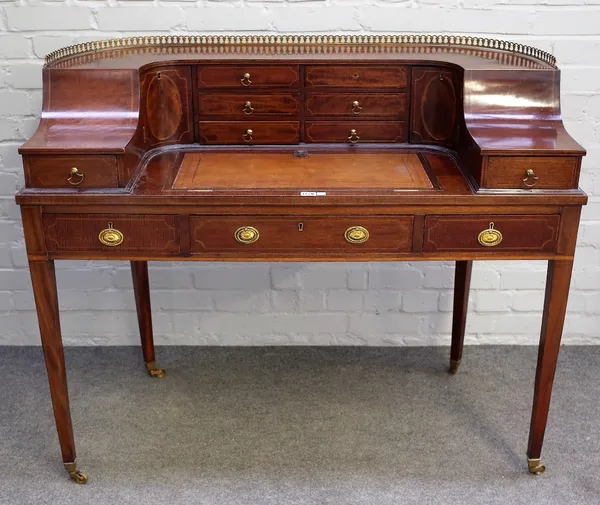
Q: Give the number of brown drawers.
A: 11